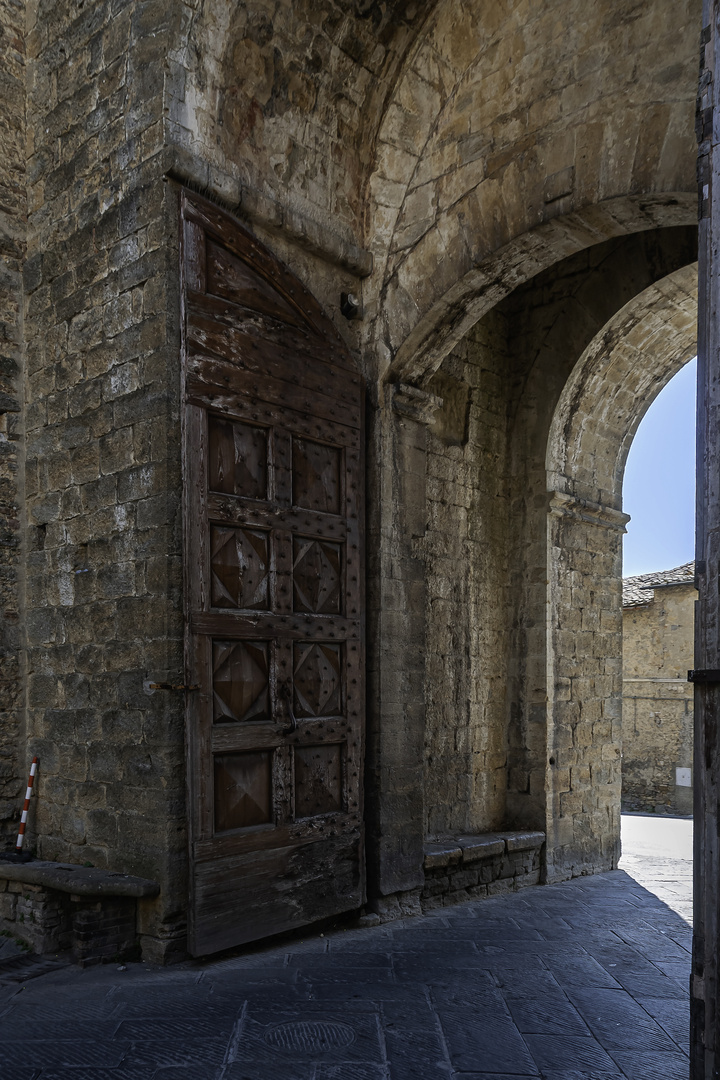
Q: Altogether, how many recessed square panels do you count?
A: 8